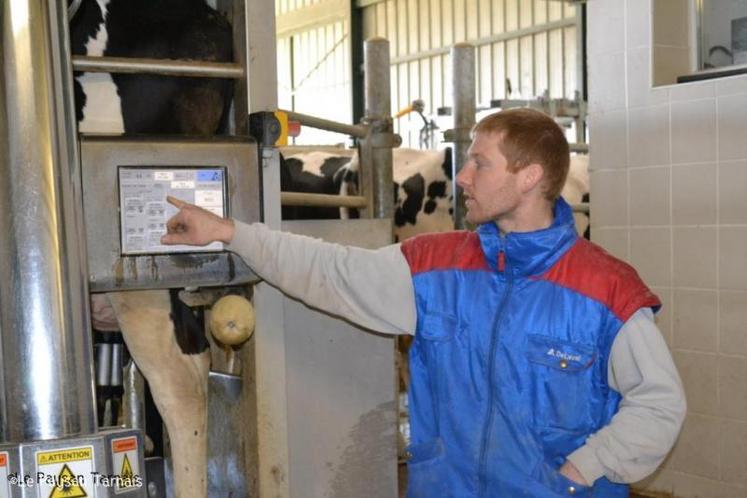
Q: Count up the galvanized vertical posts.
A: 2